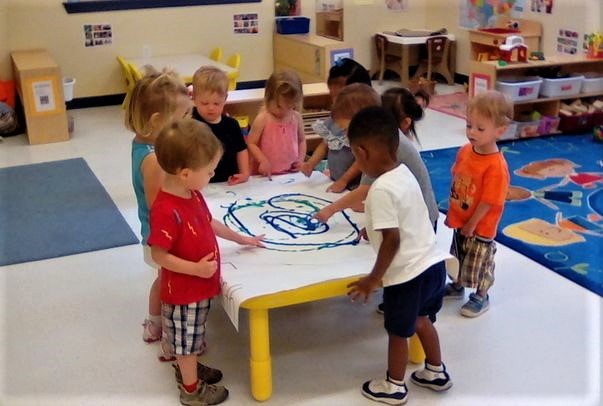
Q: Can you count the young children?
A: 9